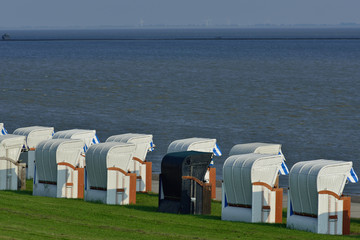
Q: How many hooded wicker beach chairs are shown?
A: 12